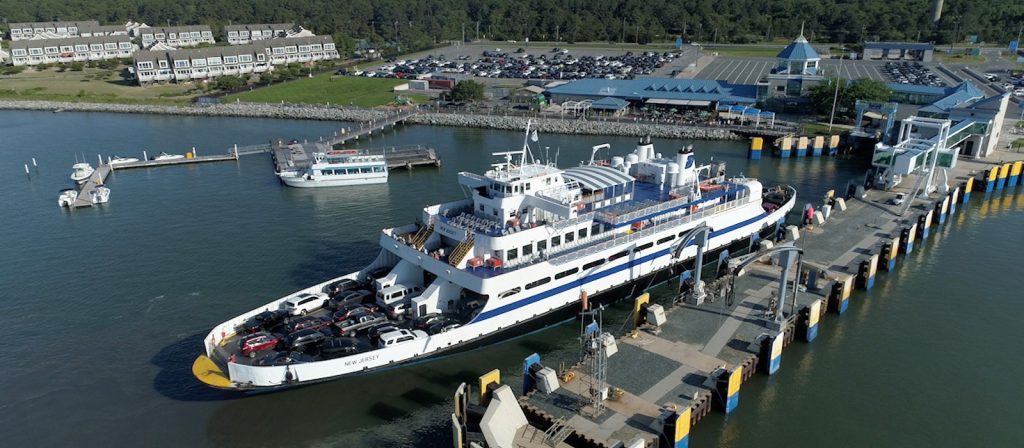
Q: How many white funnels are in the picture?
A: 2